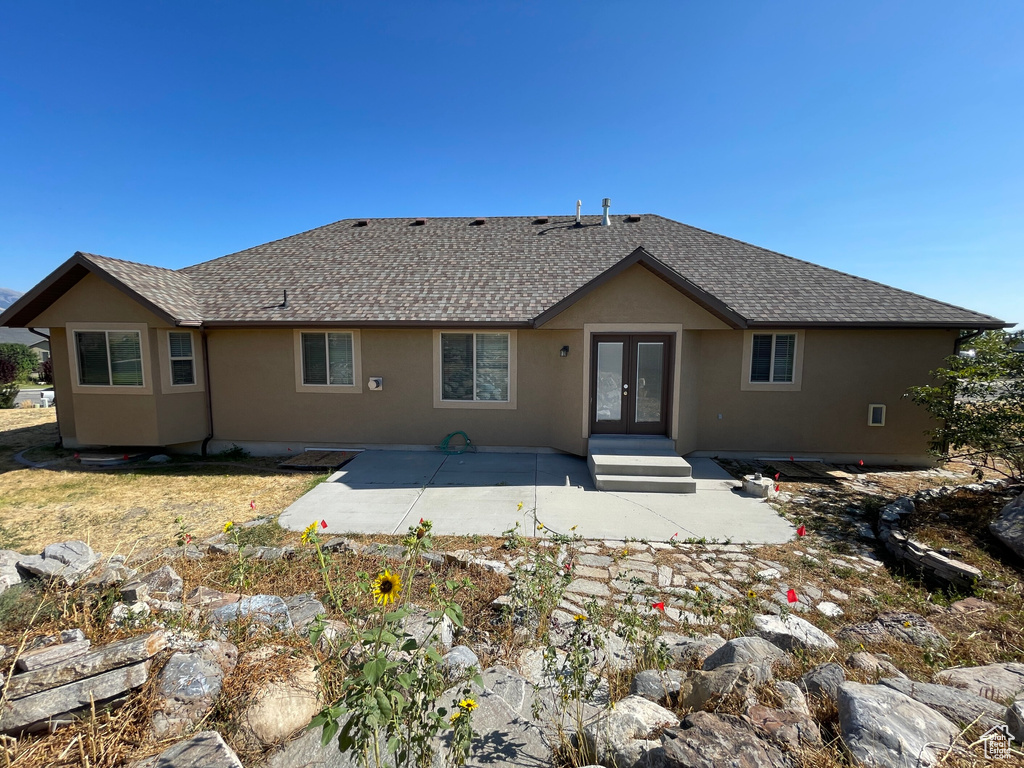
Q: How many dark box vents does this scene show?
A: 5